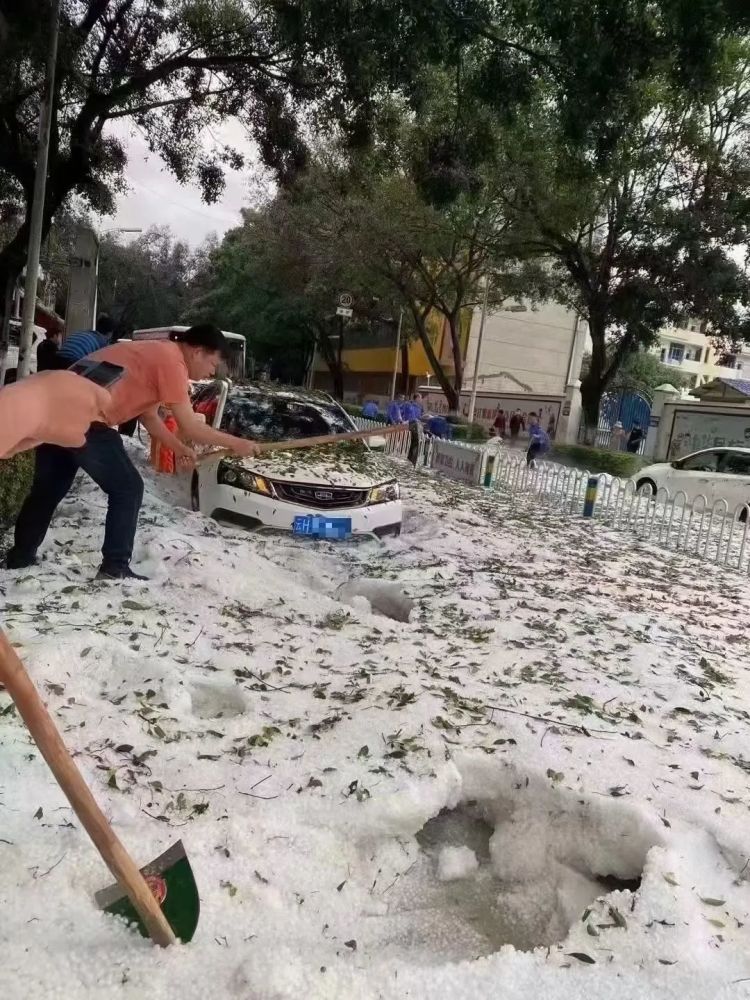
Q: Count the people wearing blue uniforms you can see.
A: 5